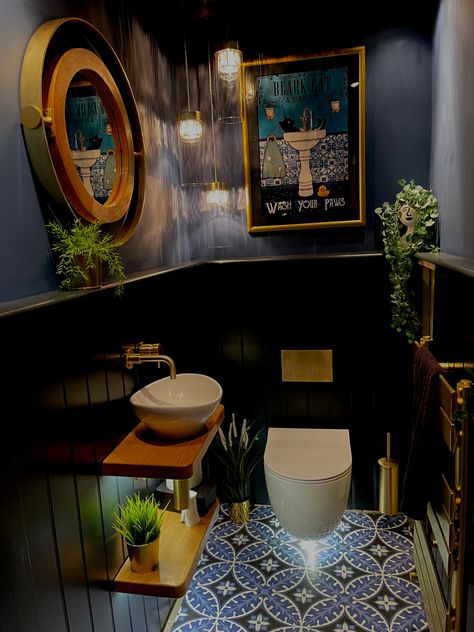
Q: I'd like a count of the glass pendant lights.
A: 3